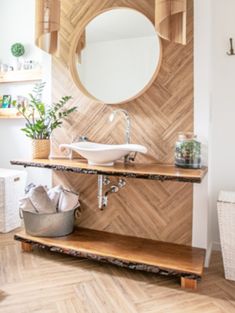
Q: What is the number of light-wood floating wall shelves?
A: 2